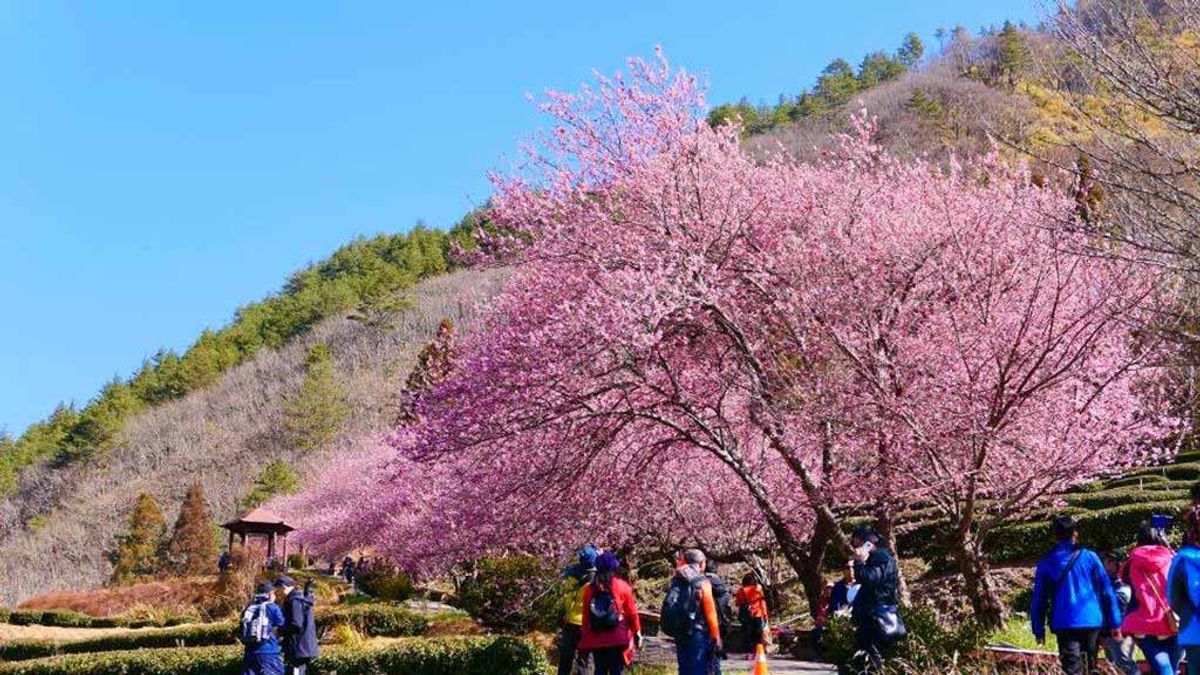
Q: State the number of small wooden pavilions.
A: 1